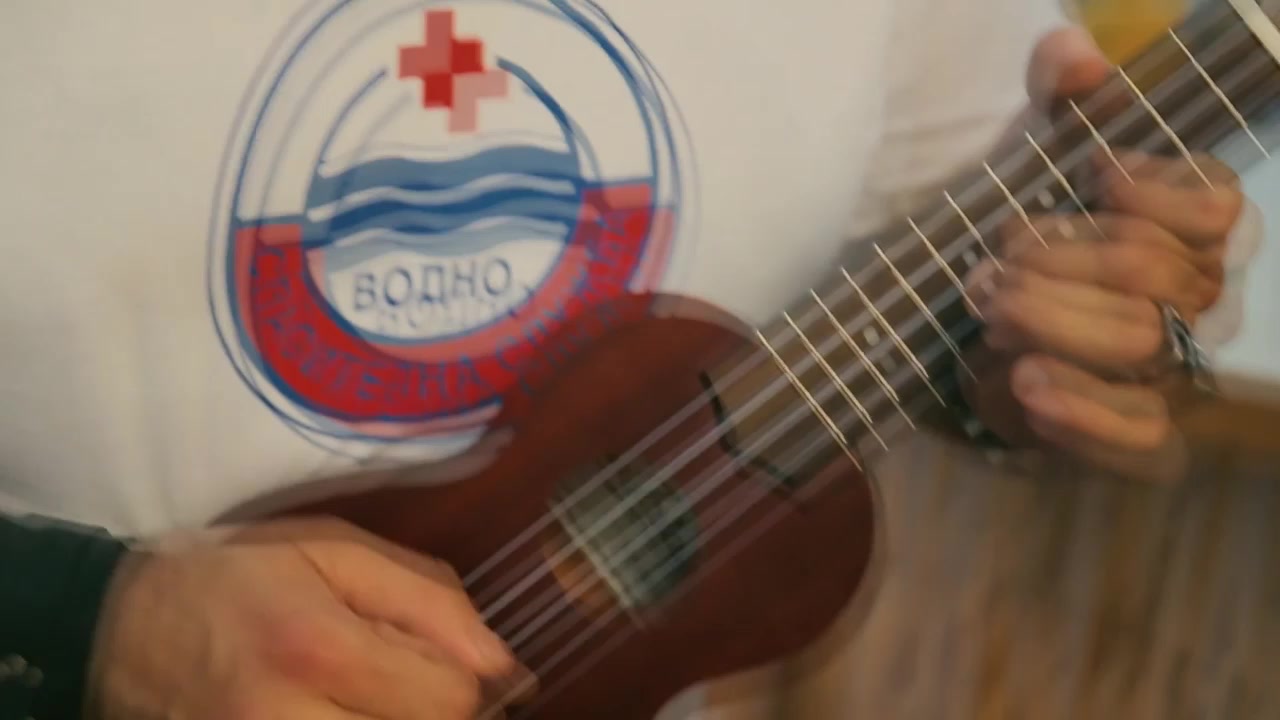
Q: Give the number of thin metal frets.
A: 12